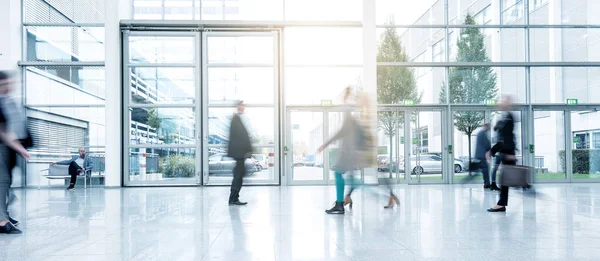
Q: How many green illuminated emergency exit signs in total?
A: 4